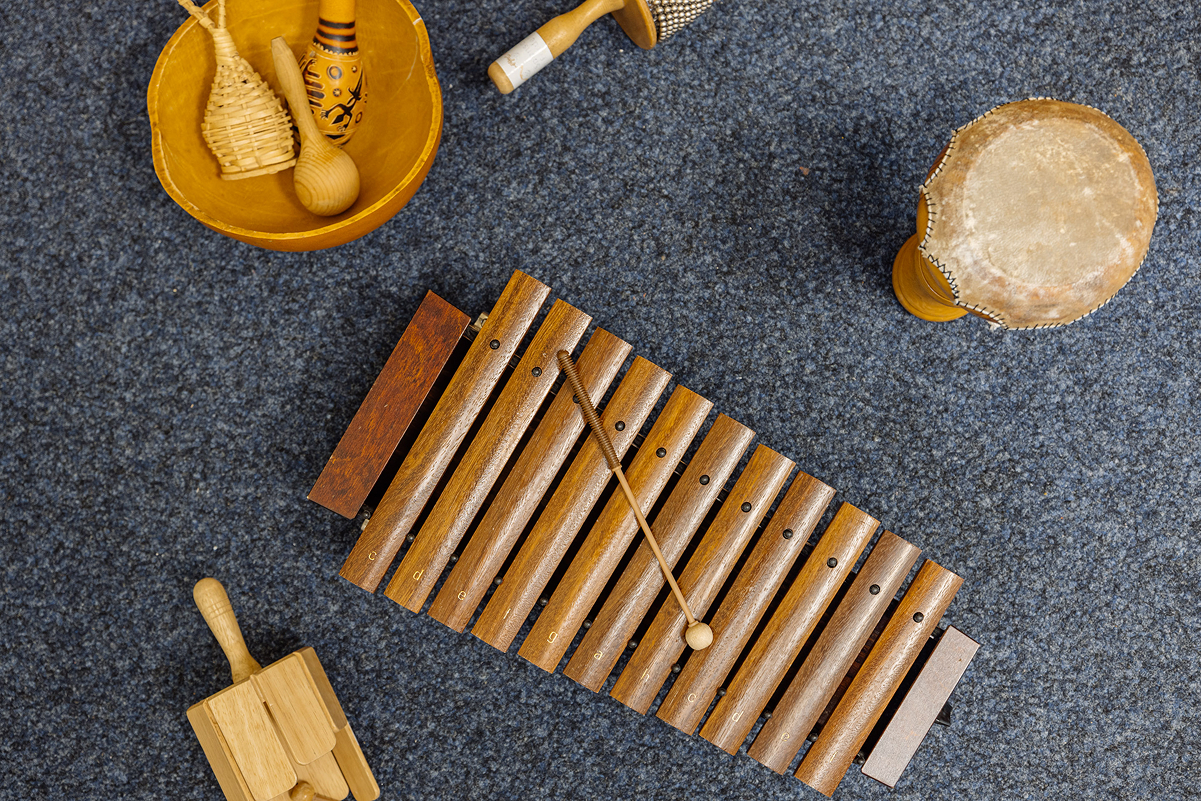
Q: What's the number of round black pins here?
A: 11